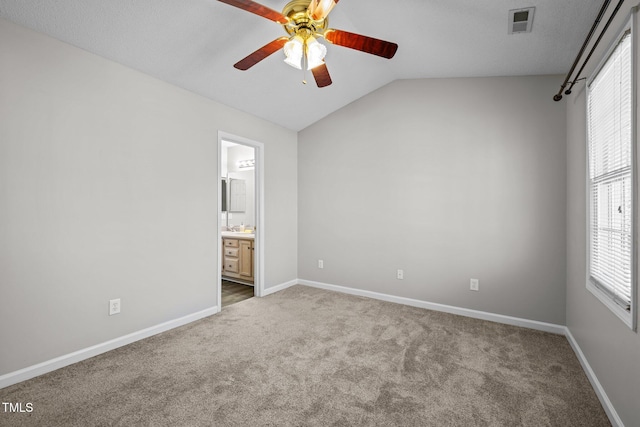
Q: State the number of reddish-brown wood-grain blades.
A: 5